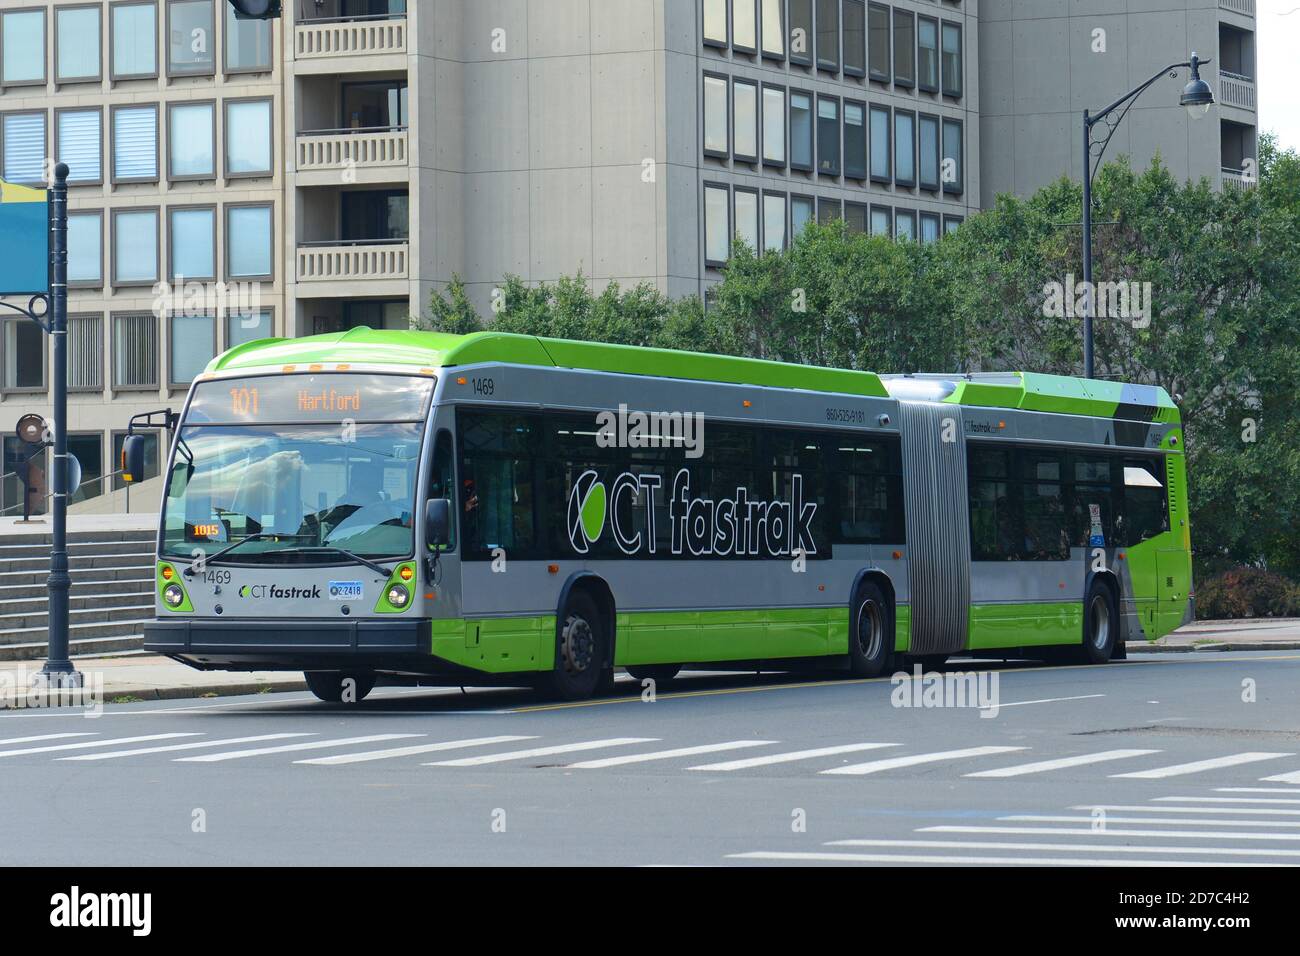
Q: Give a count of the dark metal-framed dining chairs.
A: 0